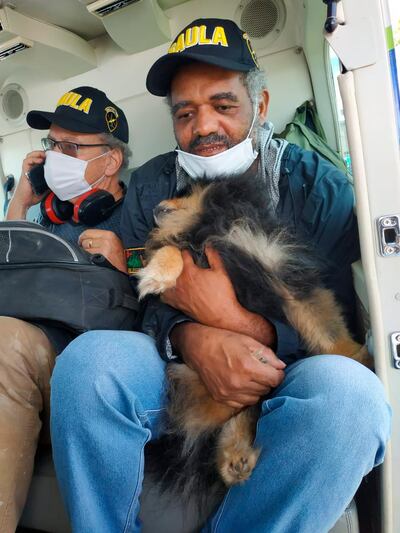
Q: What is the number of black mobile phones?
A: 1